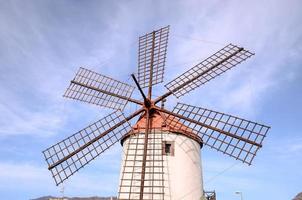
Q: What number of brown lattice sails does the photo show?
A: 6